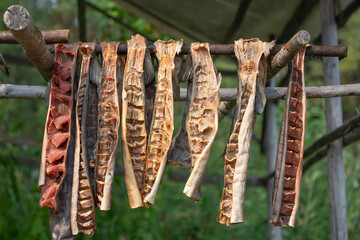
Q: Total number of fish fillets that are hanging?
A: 8